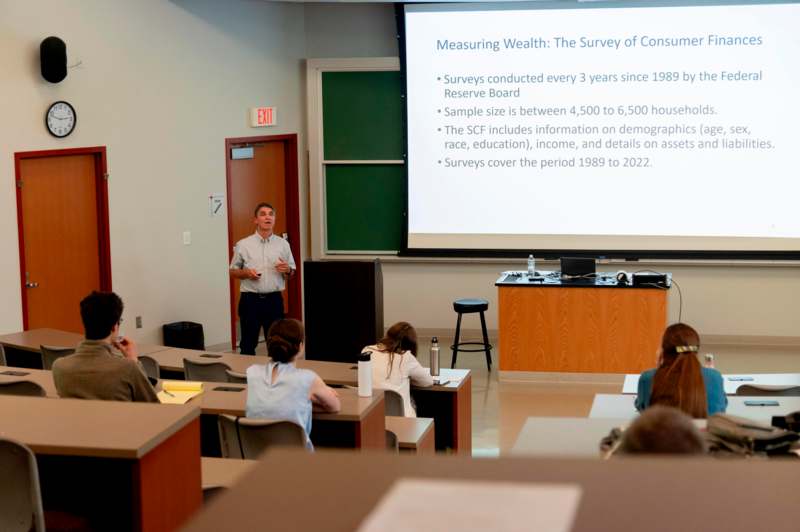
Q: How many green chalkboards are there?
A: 2